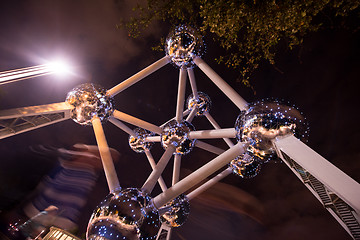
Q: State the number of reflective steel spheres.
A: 9